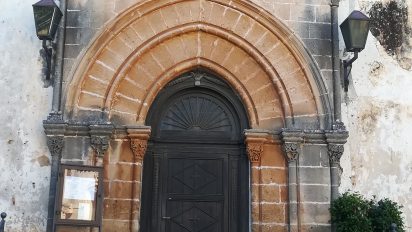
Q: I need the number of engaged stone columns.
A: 6